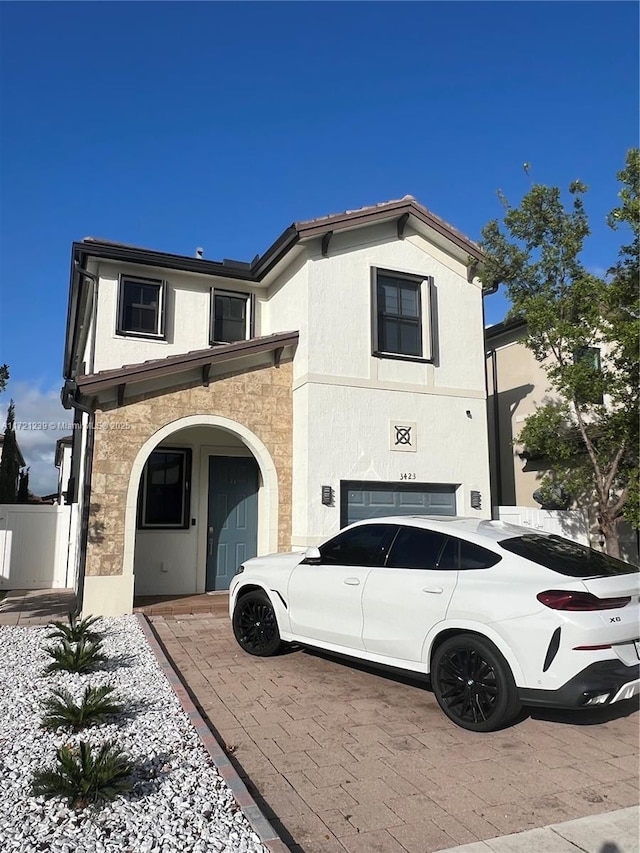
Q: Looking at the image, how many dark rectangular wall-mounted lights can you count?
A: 2